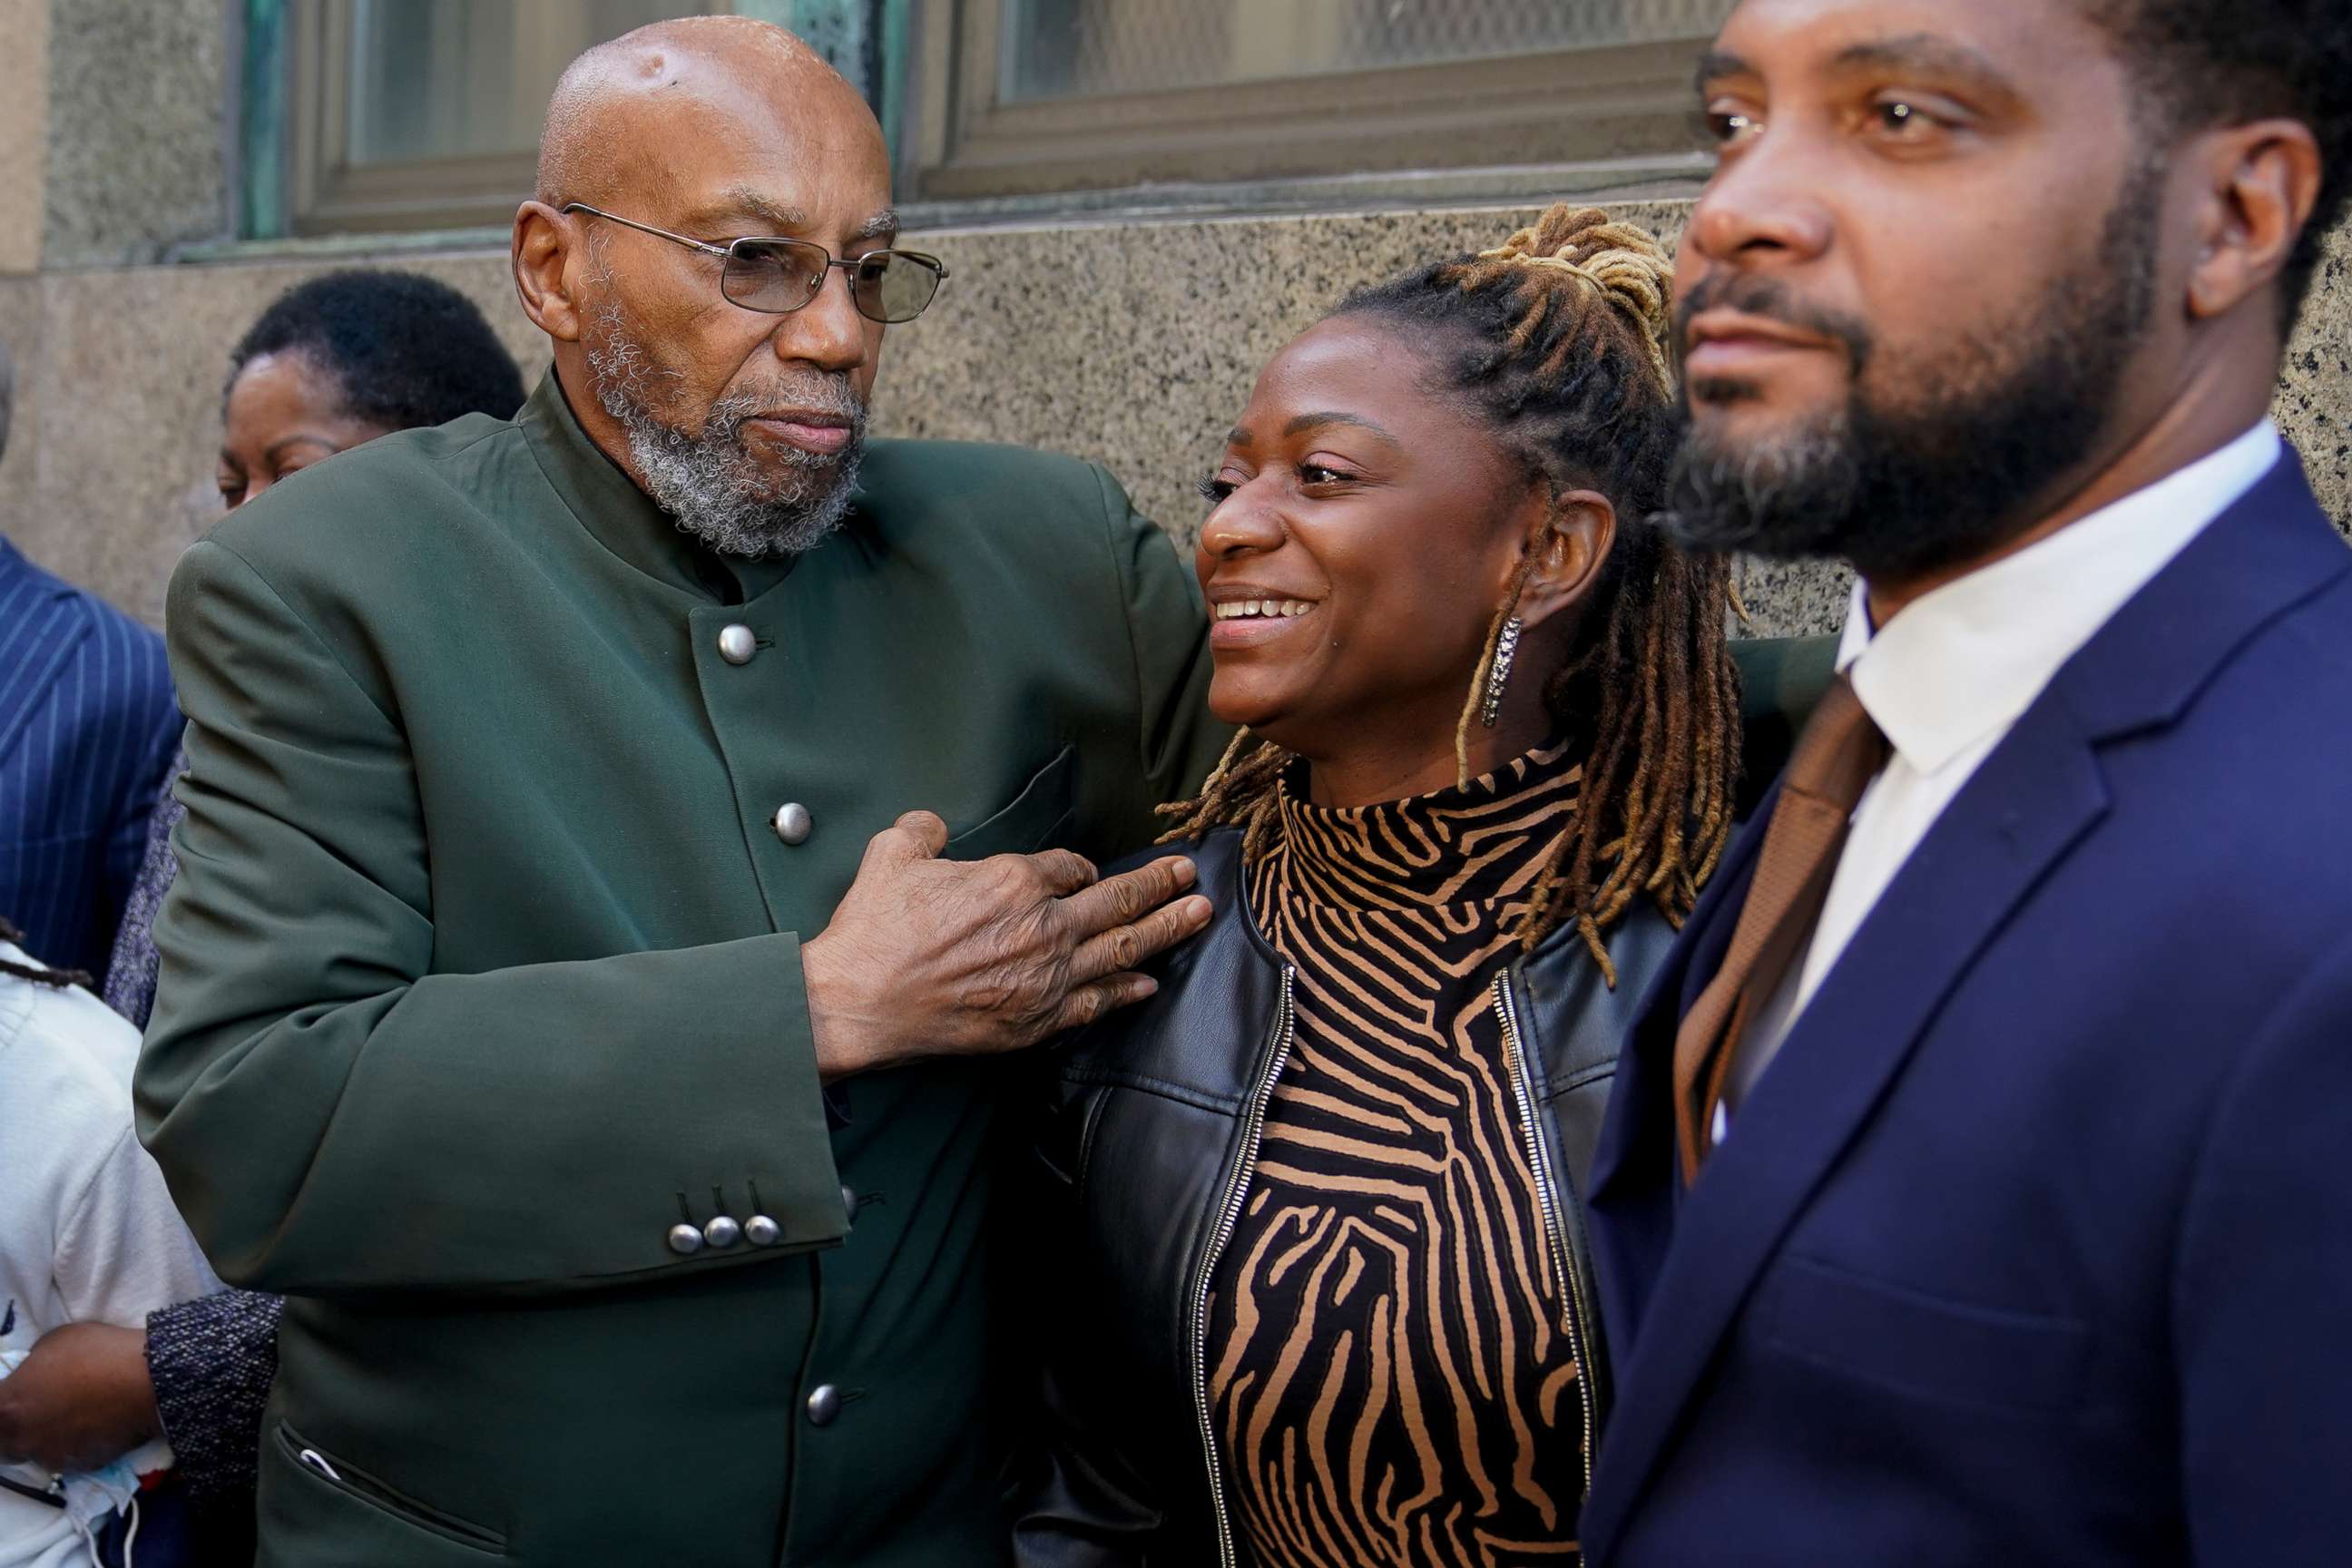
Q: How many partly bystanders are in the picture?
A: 3